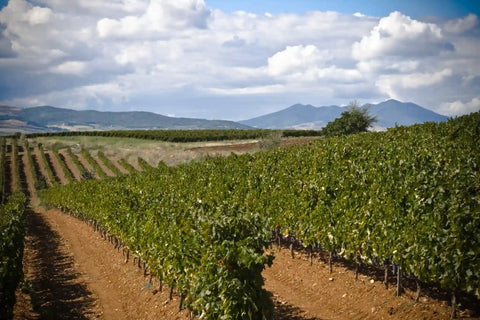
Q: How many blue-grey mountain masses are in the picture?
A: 2